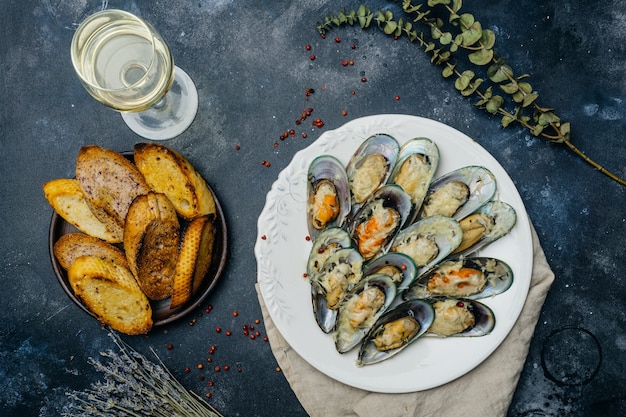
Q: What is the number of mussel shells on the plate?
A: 14